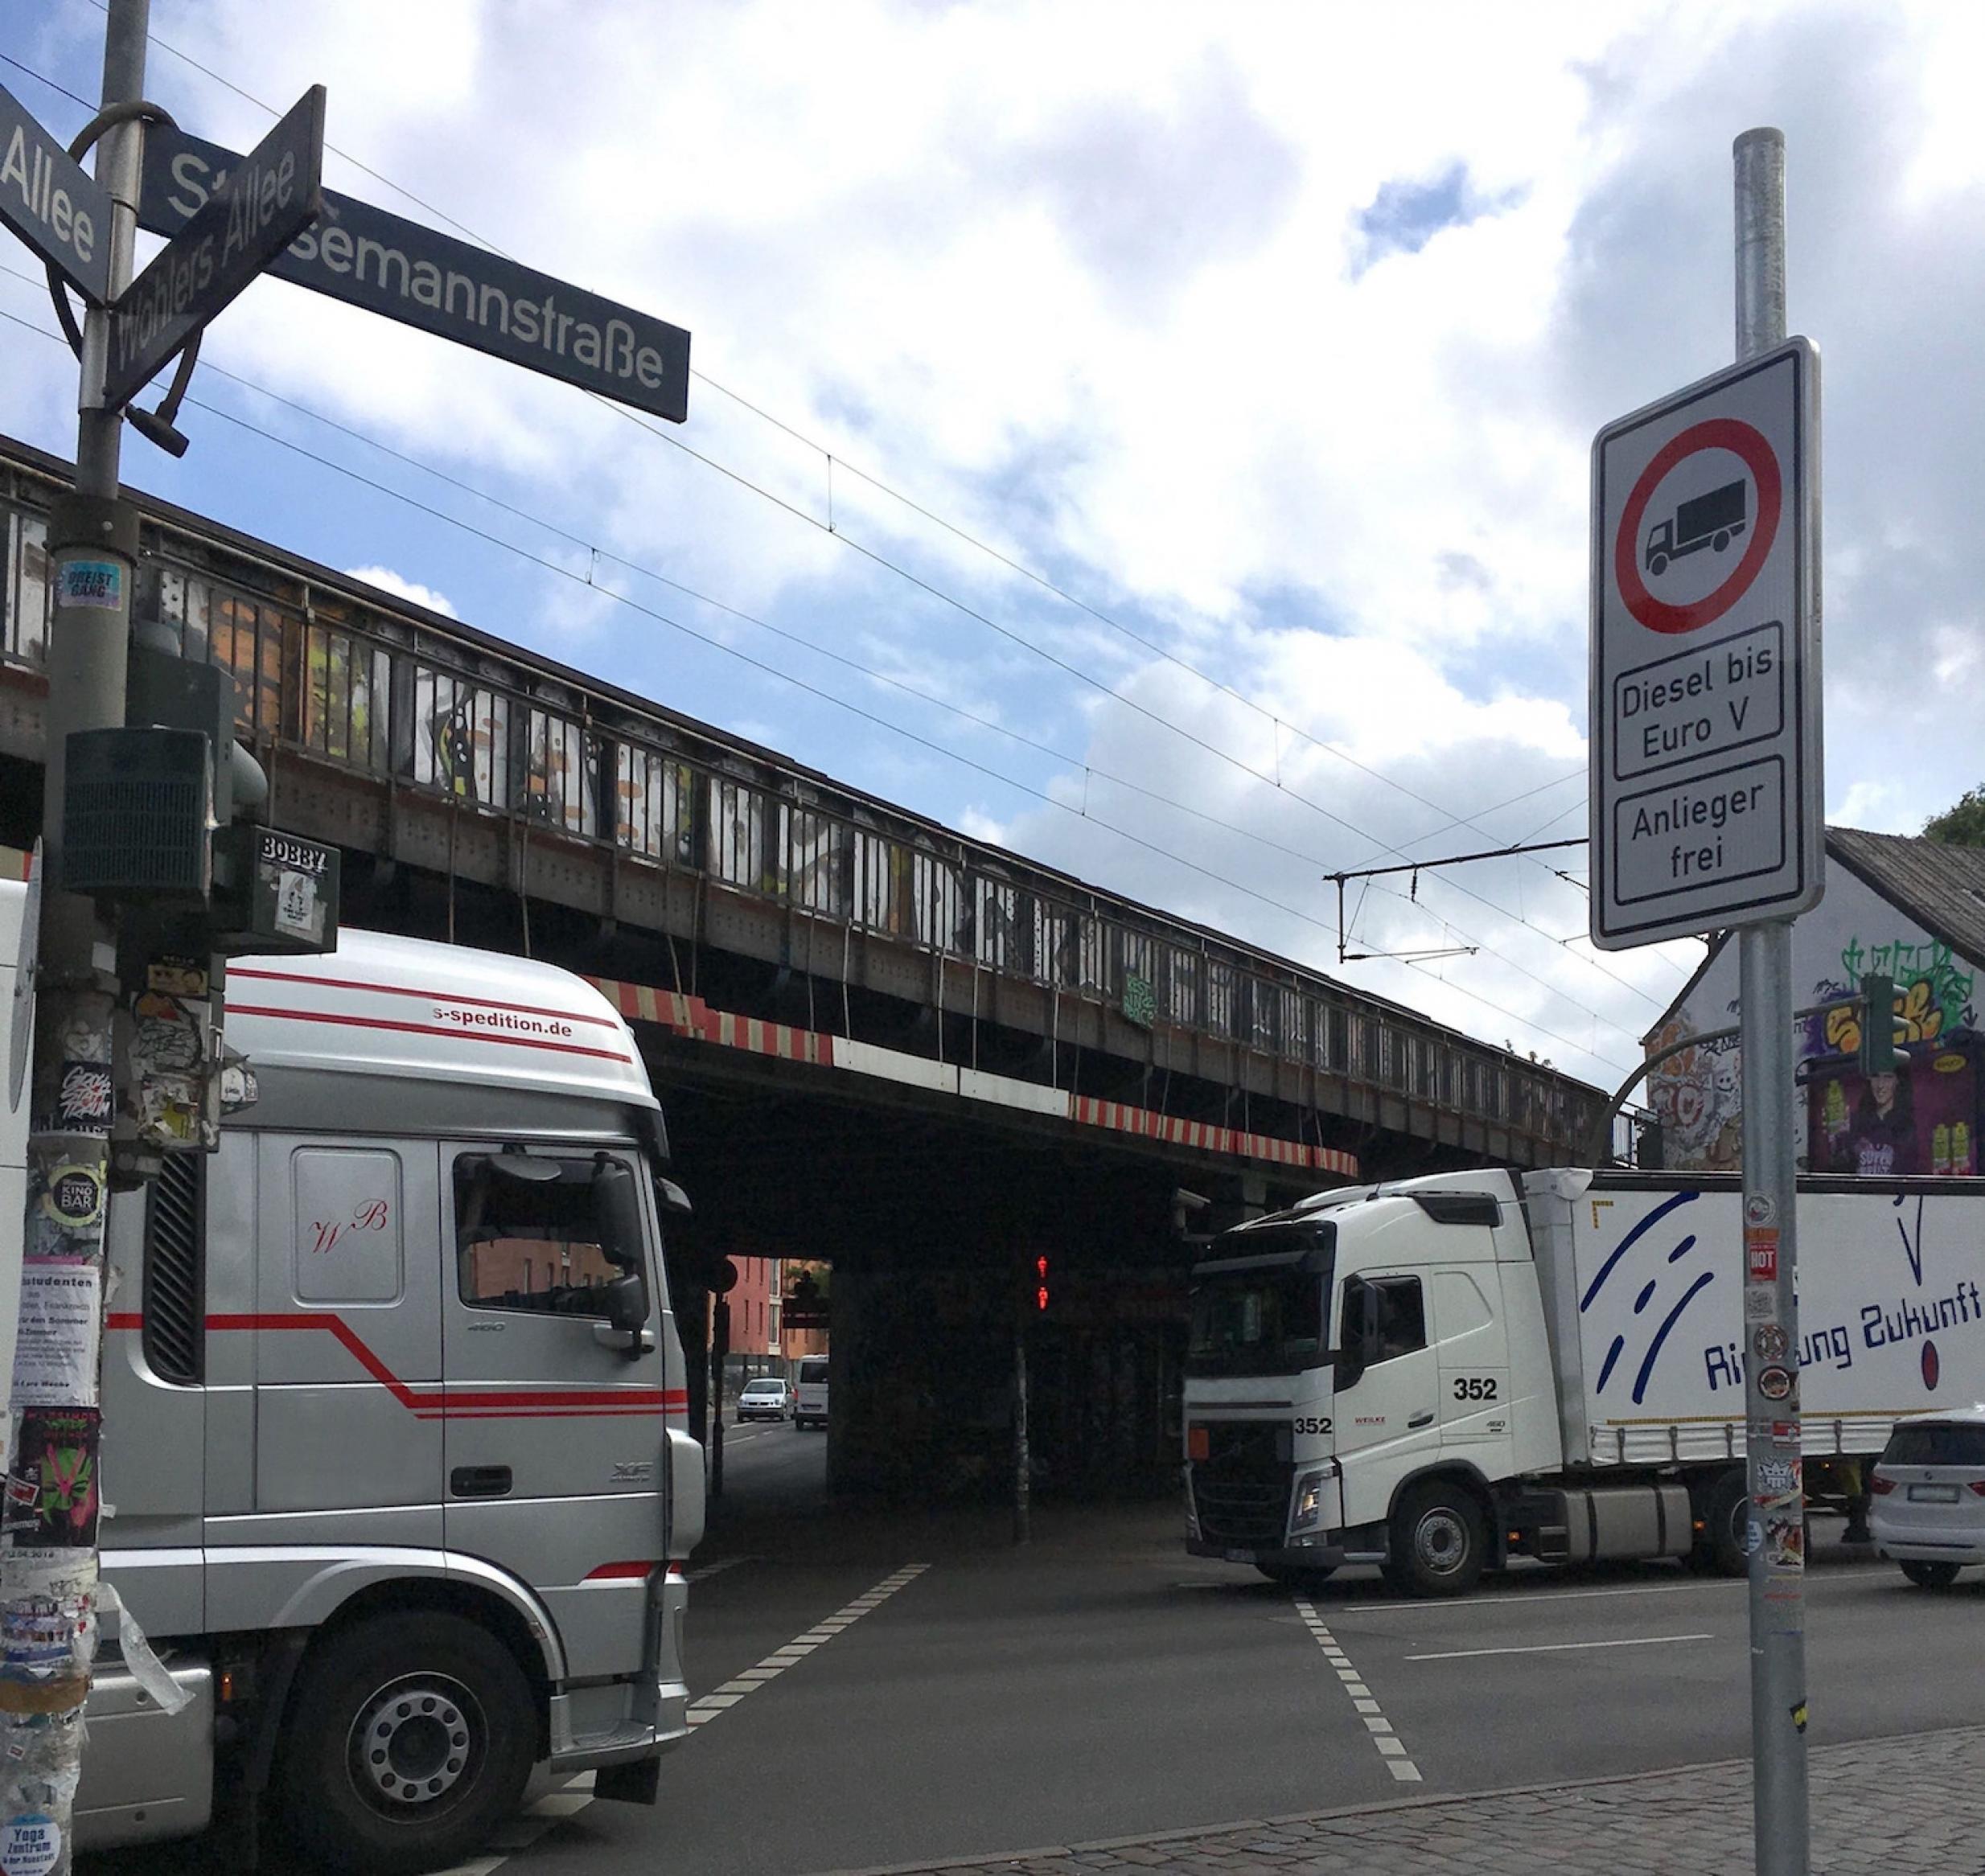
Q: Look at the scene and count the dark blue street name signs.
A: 3